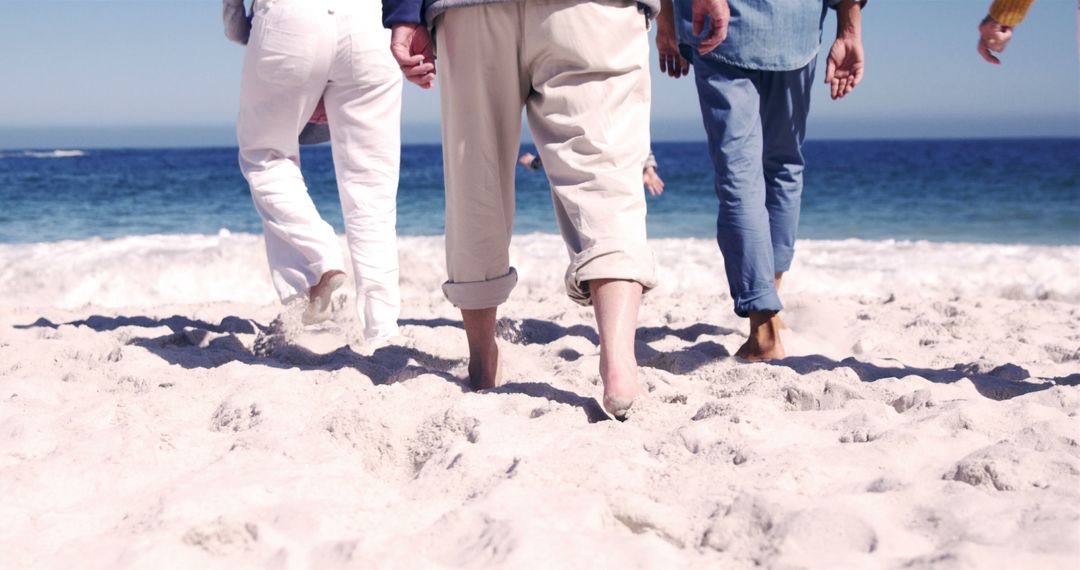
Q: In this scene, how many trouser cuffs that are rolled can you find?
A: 4